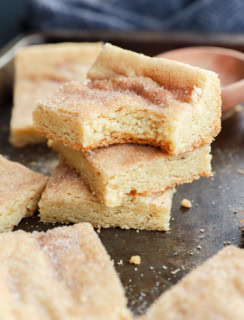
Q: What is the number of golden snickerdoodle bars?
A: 7